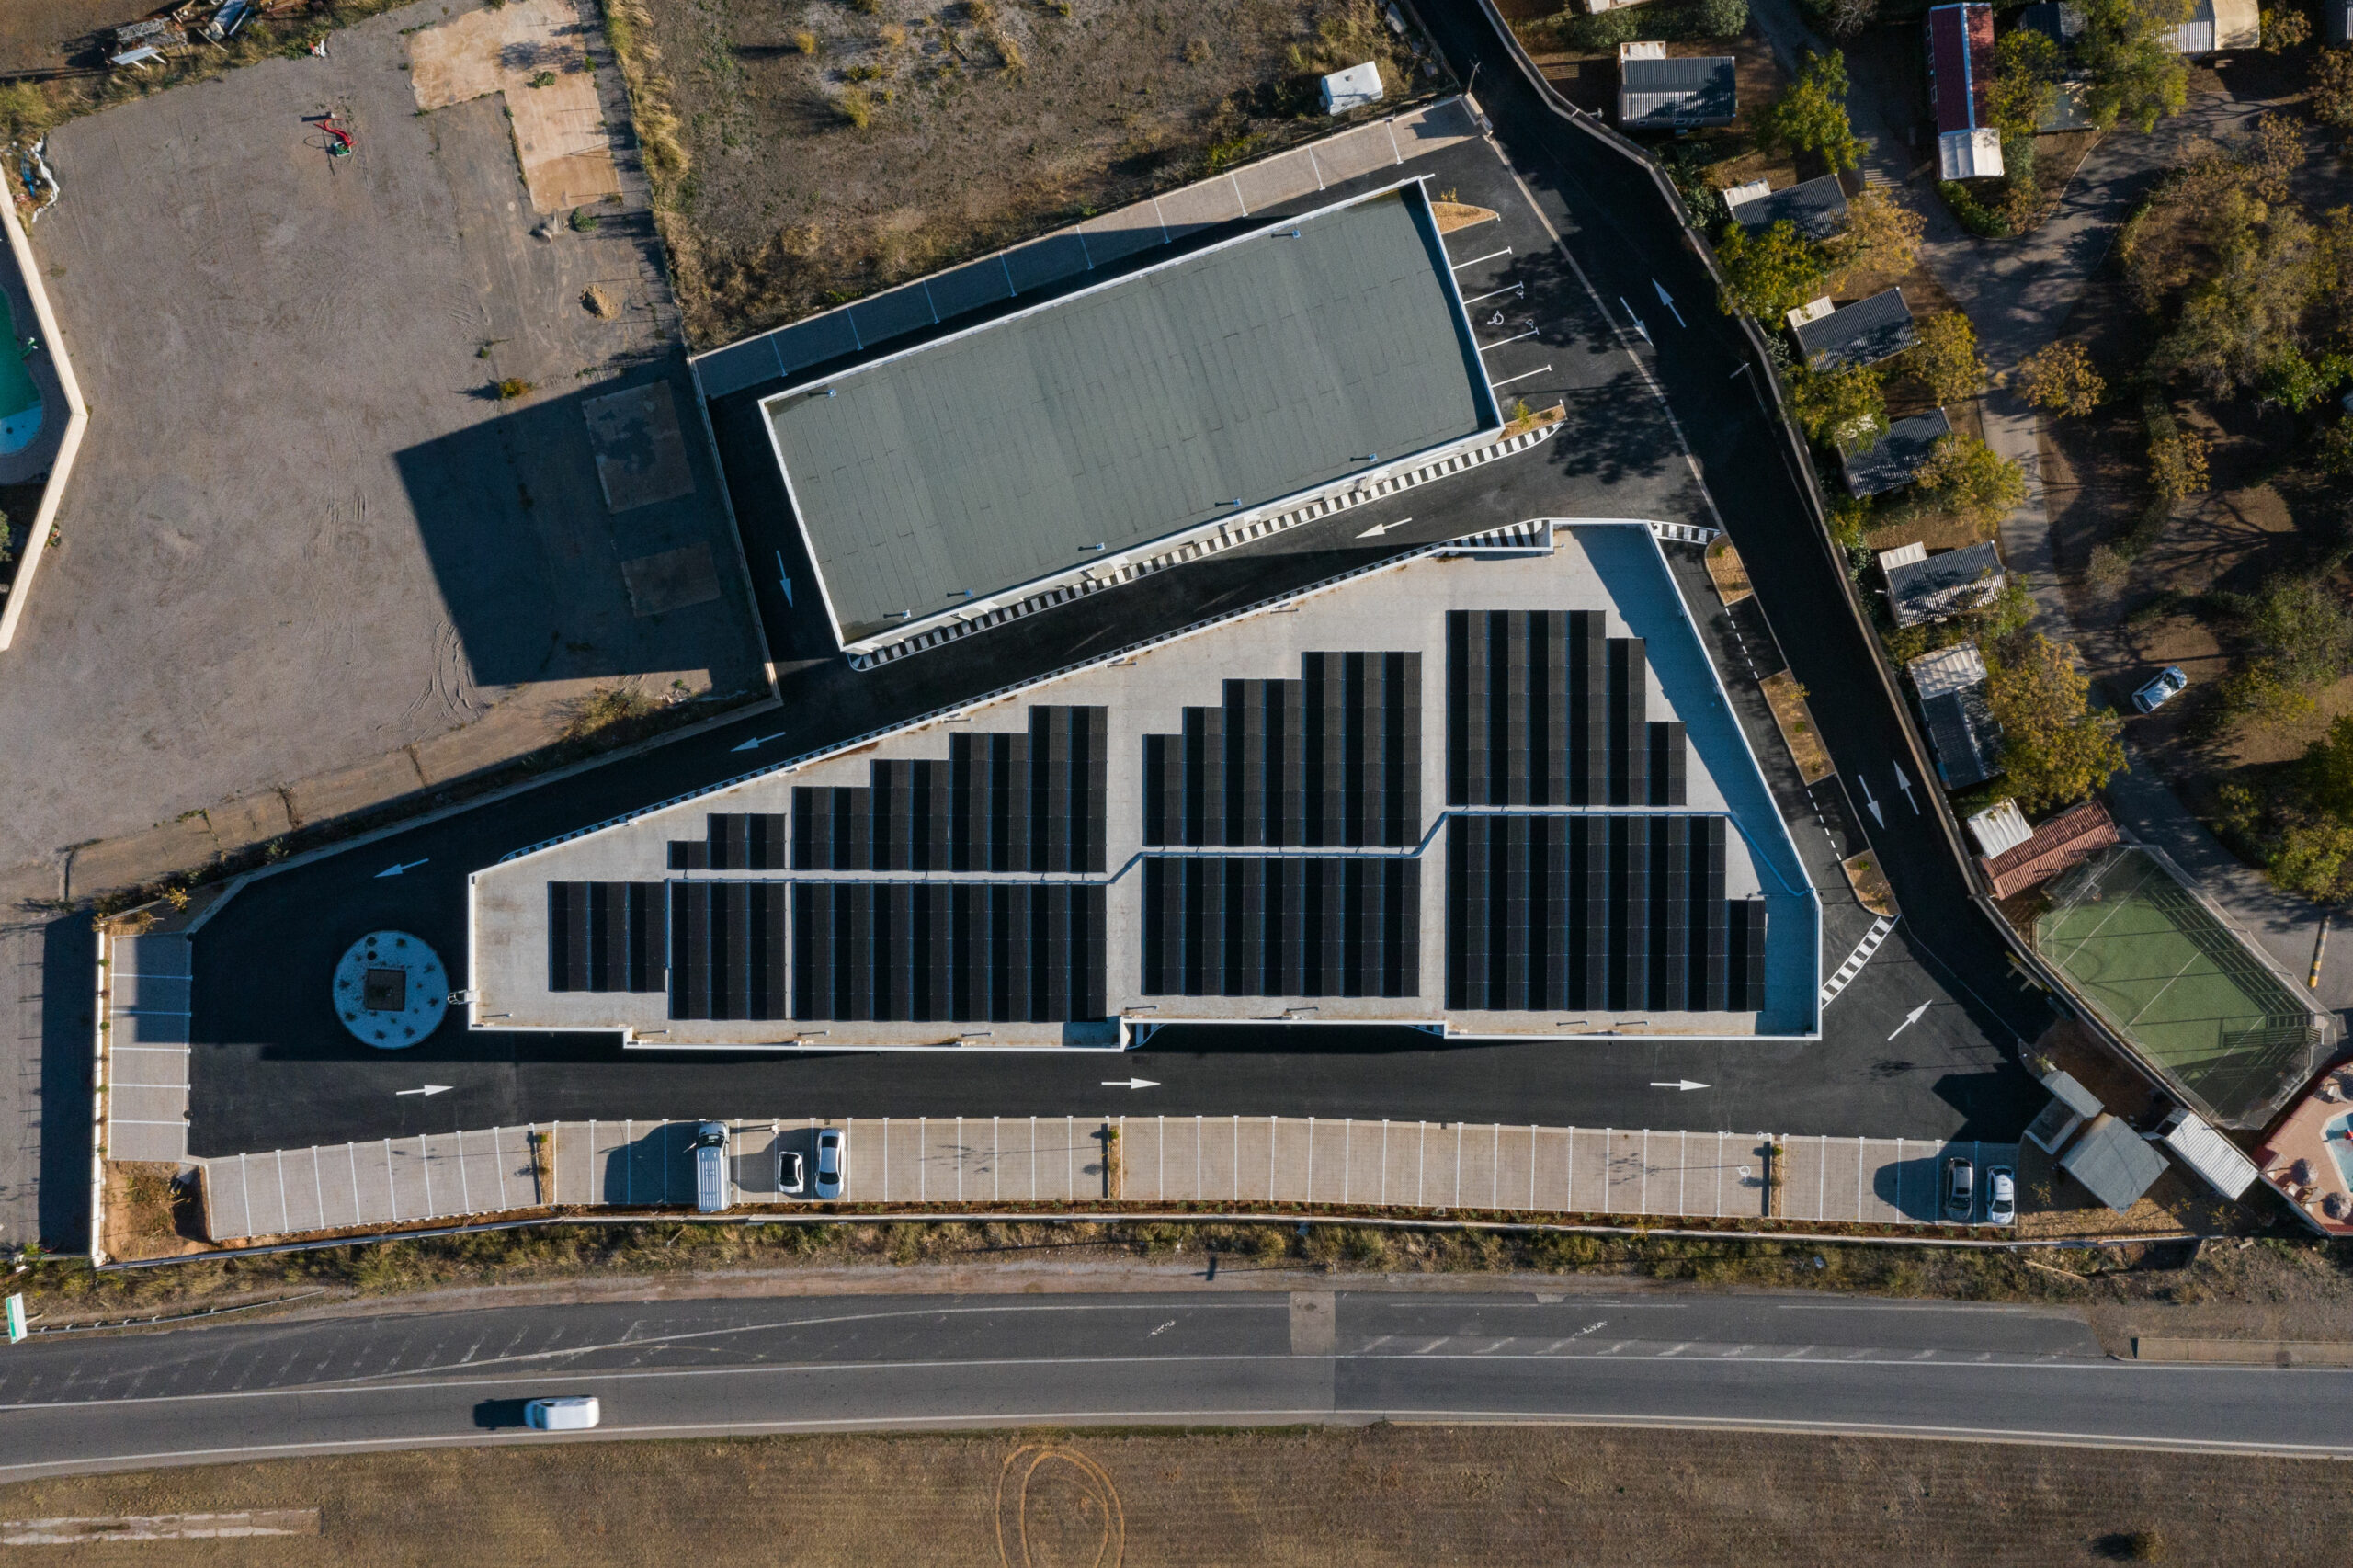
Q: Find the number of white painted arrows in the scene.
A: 12